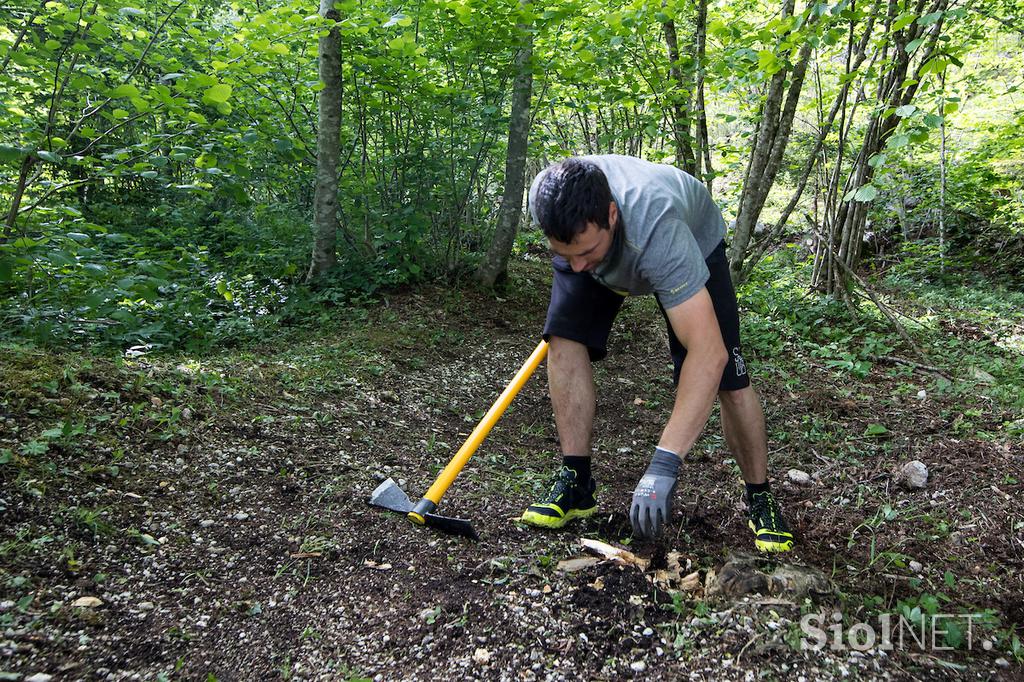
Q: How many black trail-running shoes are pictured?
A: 2